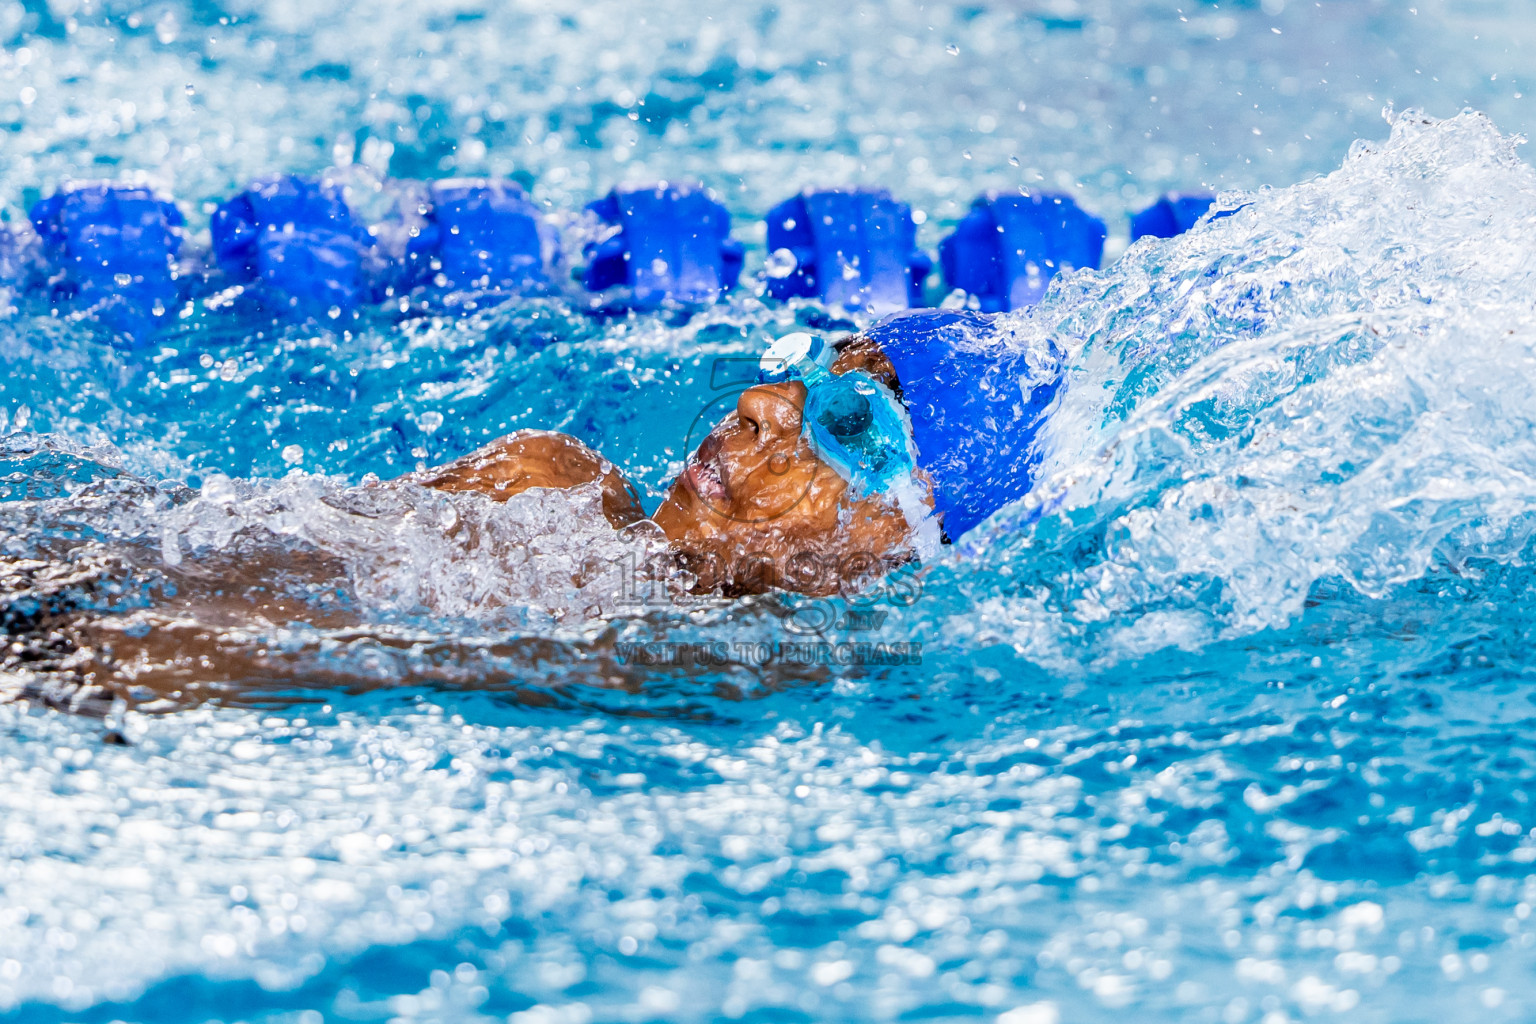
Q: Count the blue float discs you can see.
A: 7